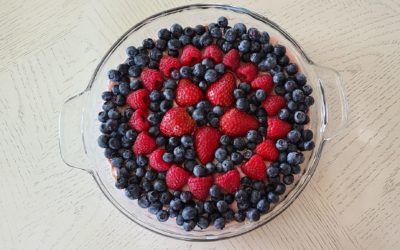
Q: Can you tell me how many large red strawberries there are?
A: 5